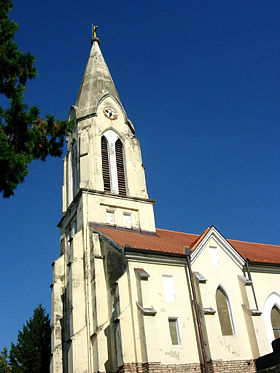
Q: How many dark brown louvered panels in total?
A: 2